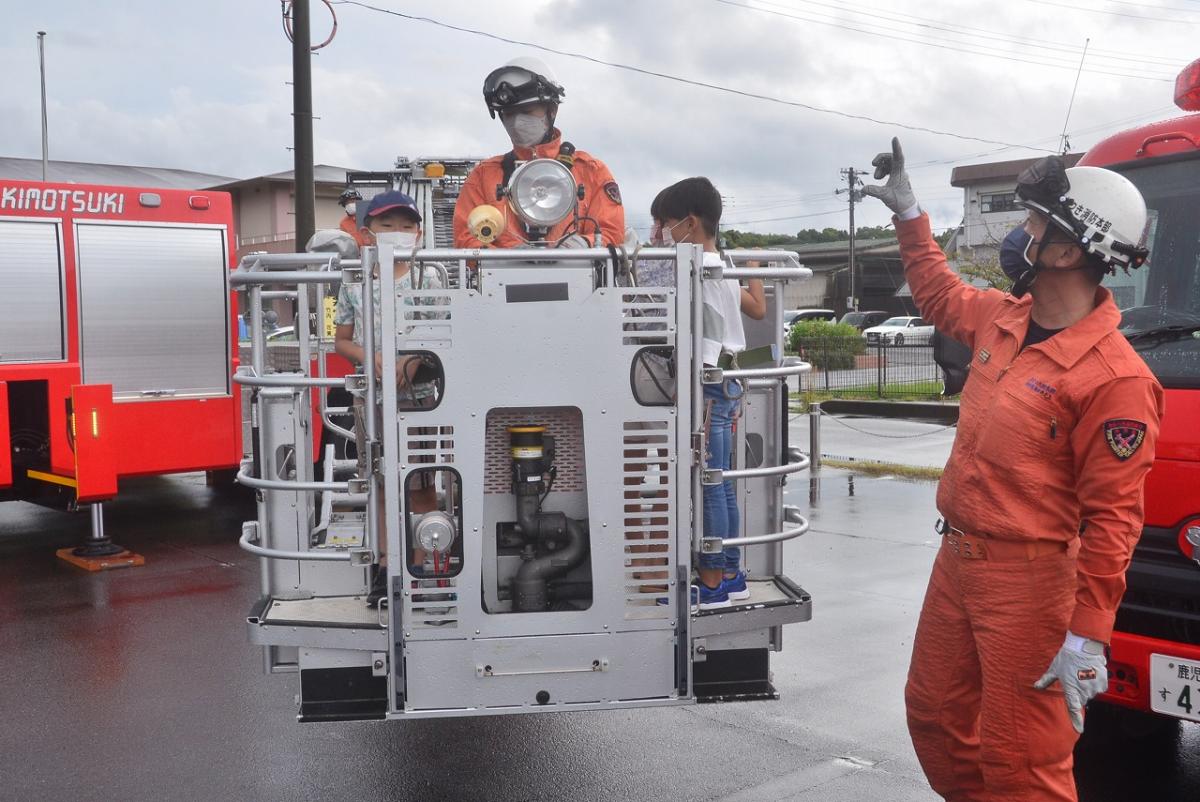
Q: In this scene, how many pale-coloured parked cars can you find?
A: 2